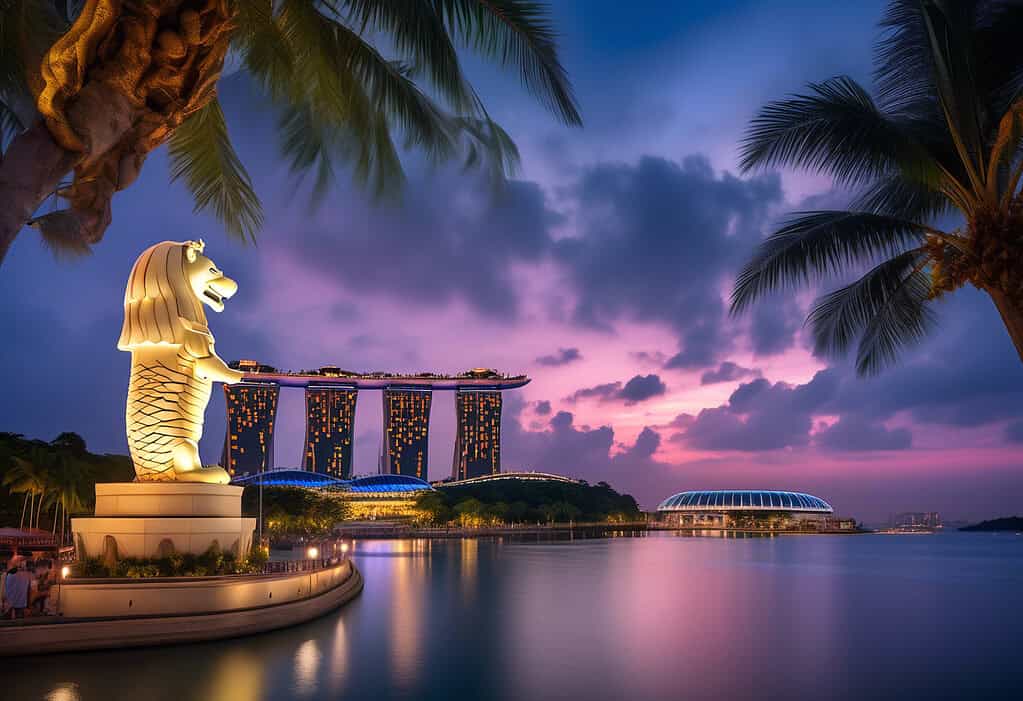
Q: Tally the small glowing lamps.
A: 3